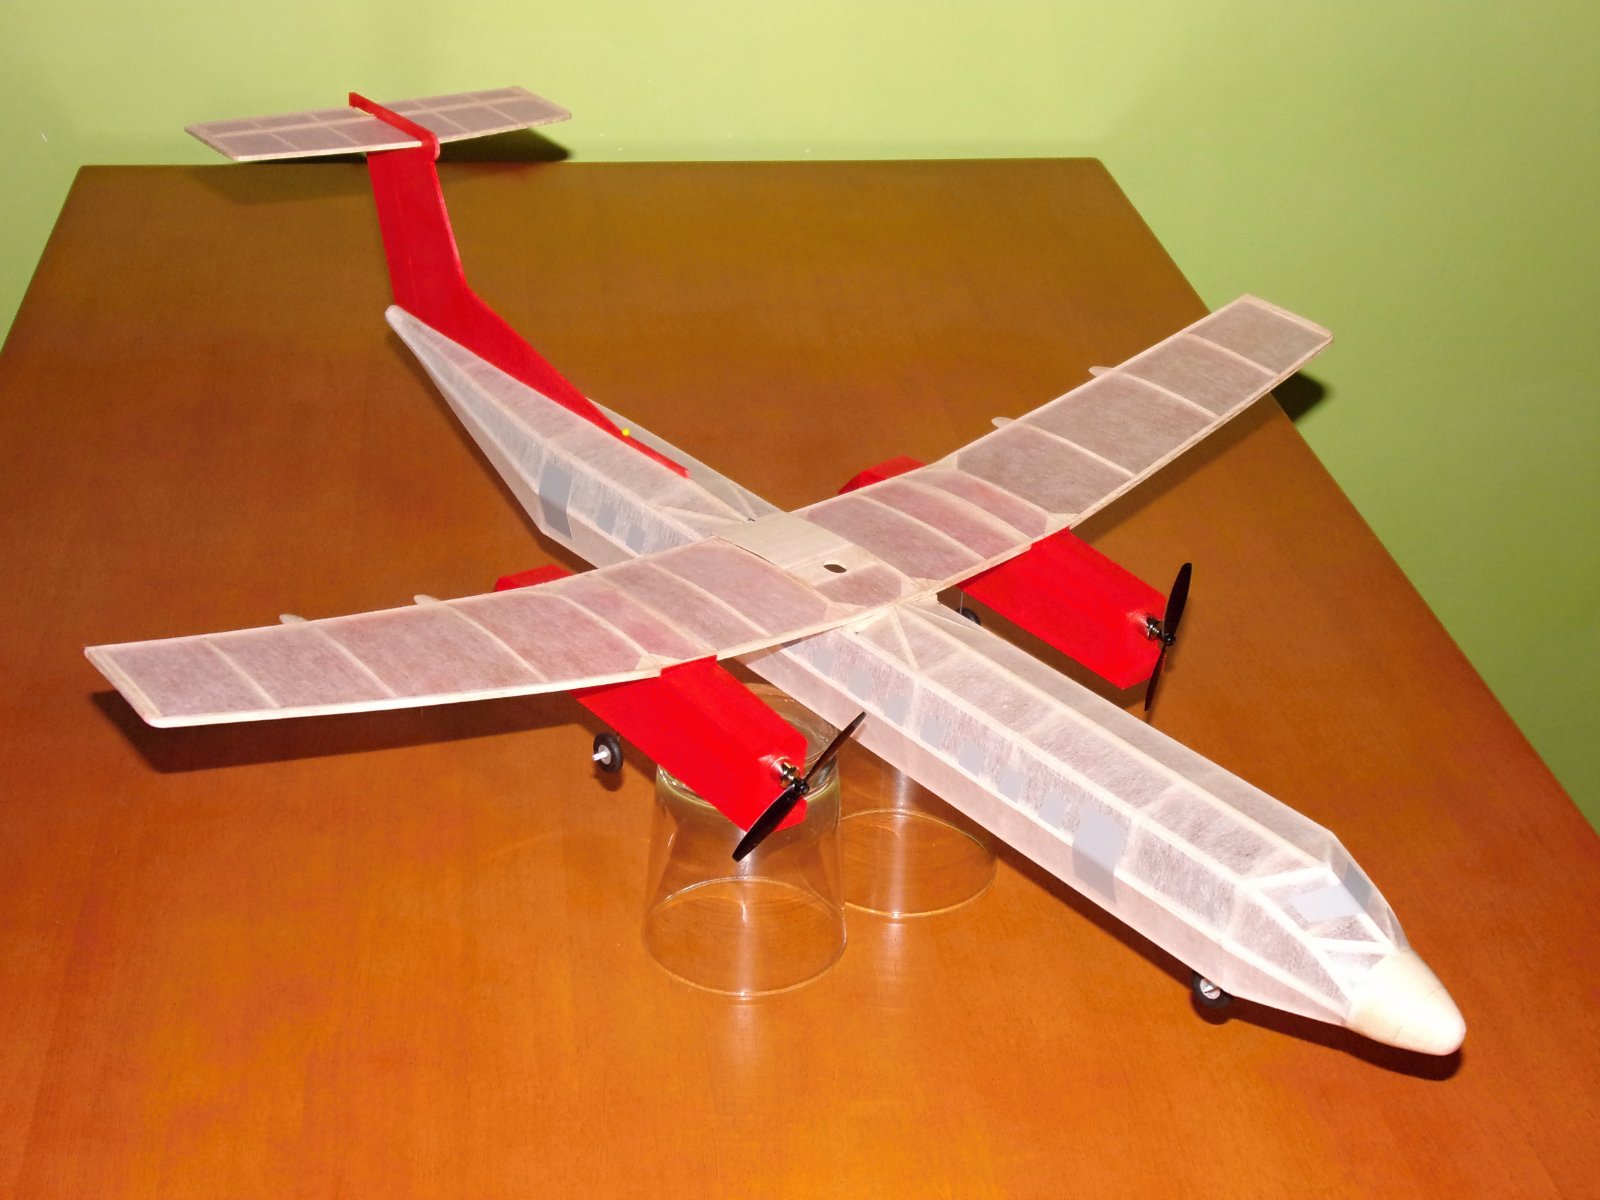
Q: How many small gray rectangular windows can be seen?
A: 9